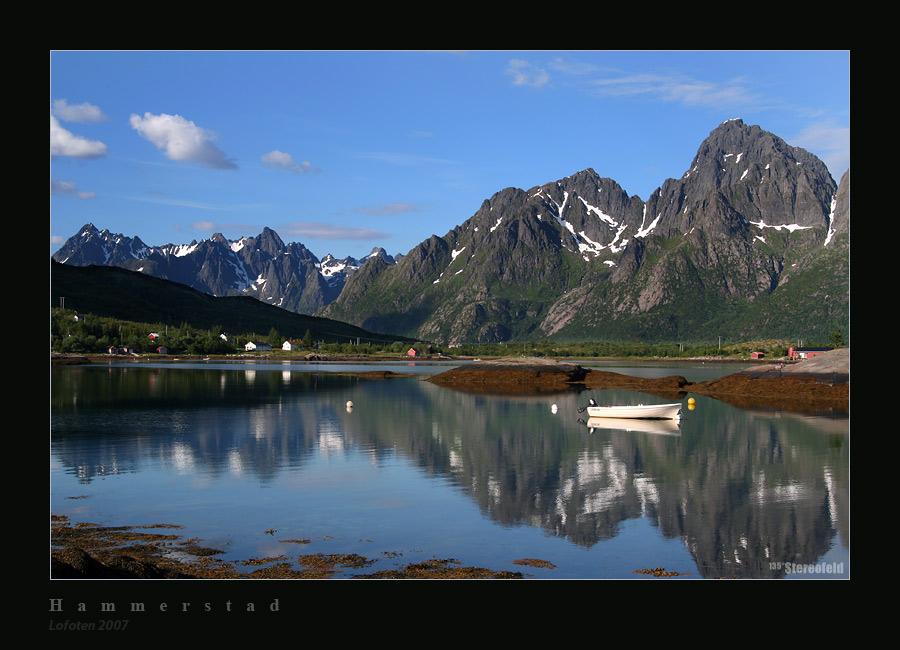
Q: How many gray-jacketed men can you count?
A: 0